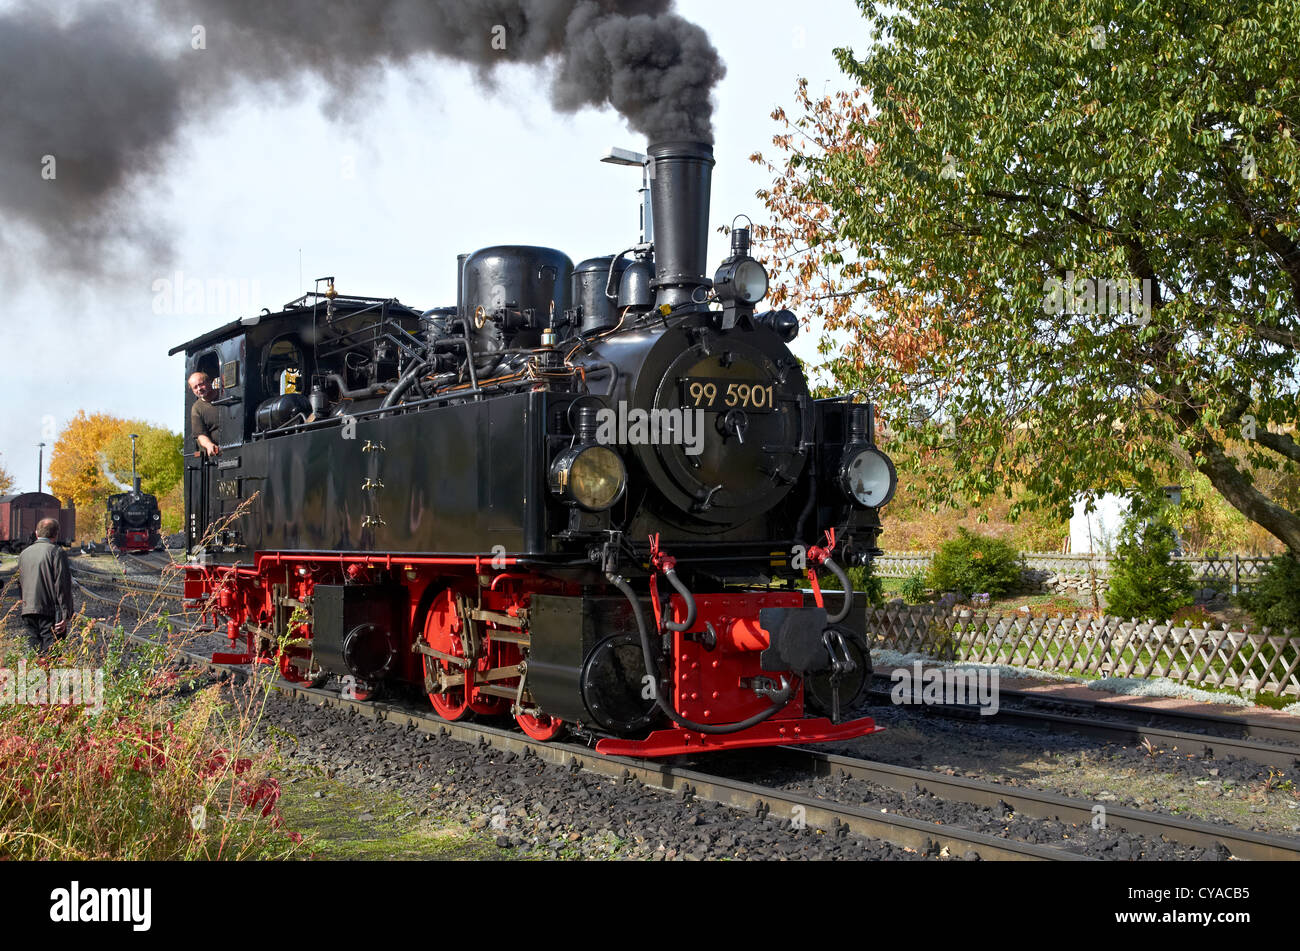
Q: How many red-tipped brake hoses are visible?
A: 2